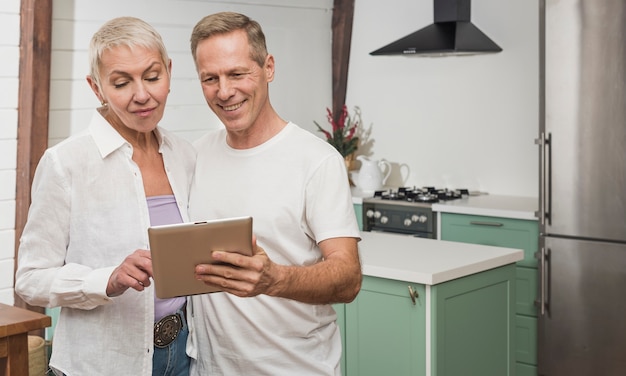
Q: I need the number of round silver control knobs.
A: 6